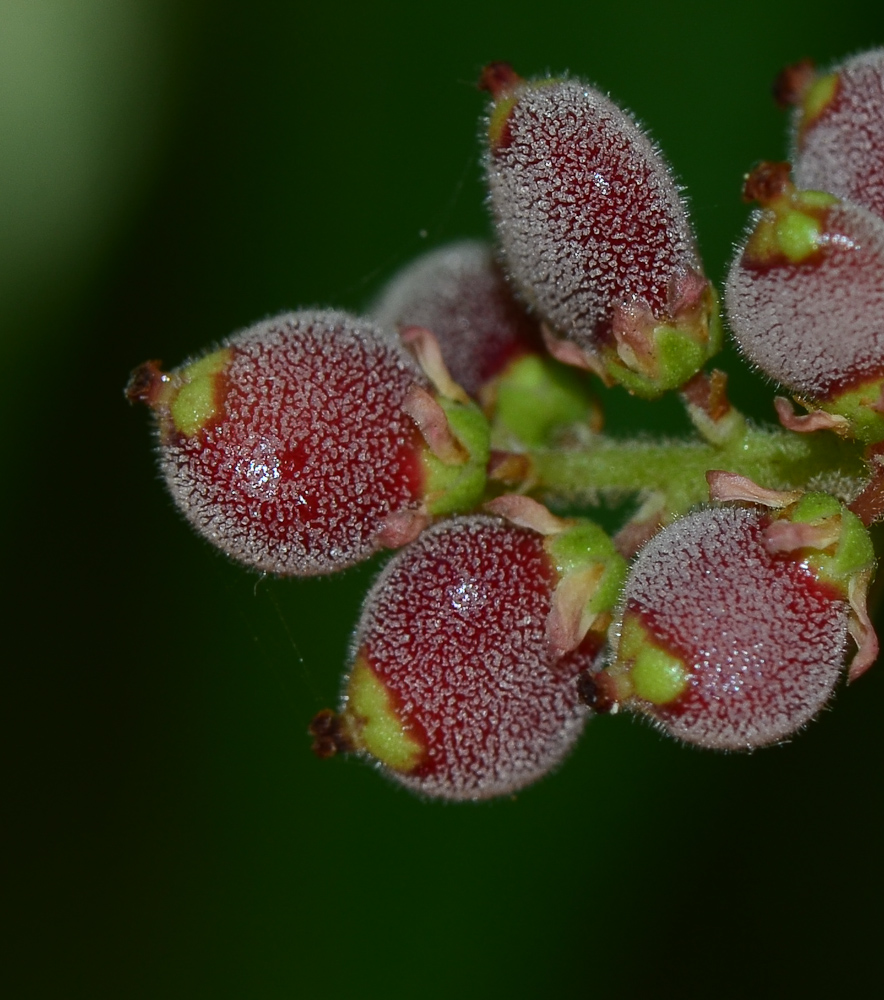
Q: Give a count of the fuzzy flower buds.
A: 7